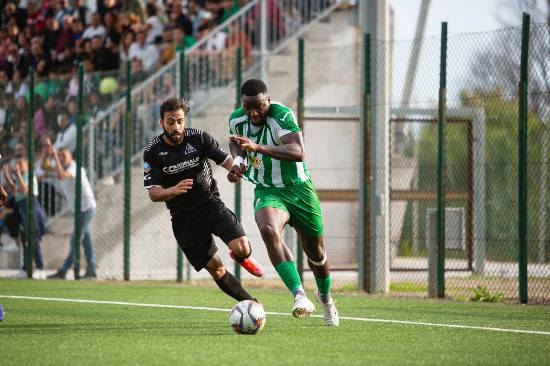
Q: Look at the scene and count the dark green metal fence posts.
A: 9